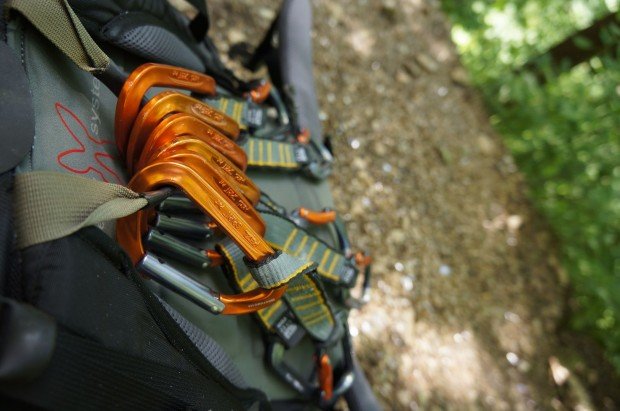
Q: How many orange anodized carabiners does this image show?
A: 6